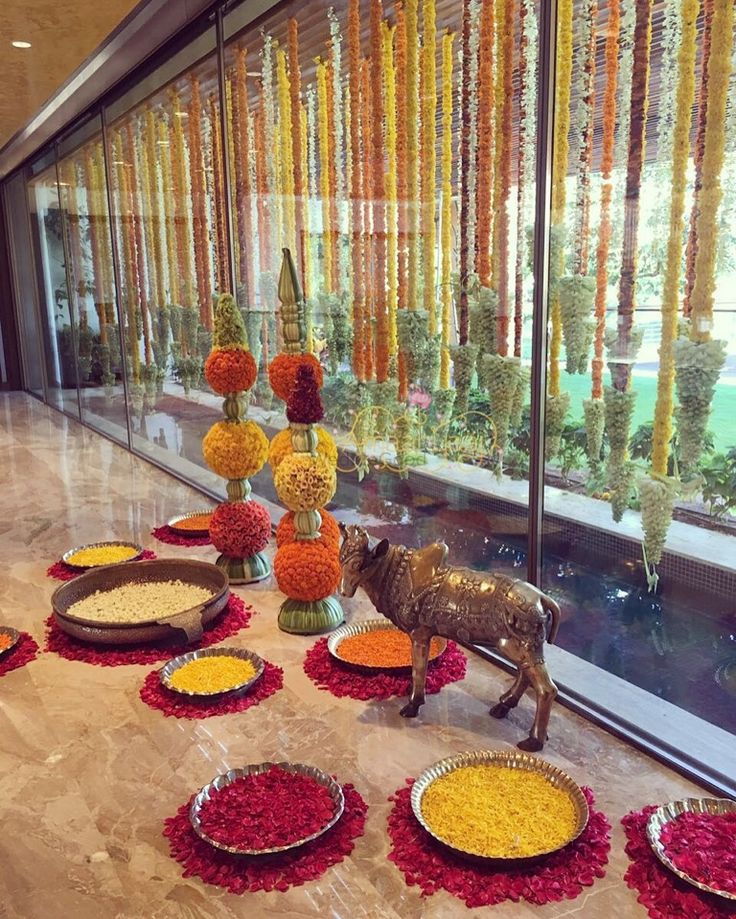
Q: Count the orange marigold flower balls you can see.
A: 4